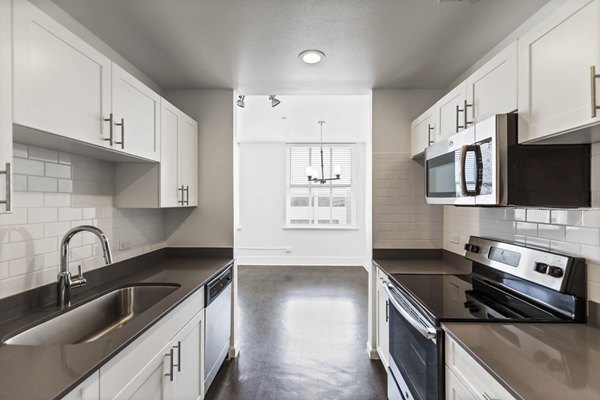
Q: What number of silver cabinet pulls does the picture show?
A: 14